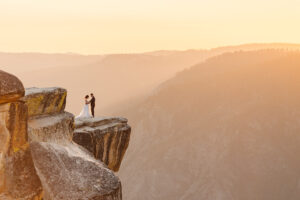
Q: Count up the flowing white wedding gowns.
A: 1